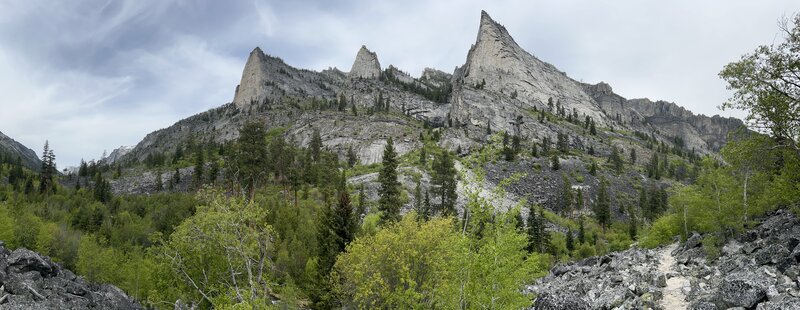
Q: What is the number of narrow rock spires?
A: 3